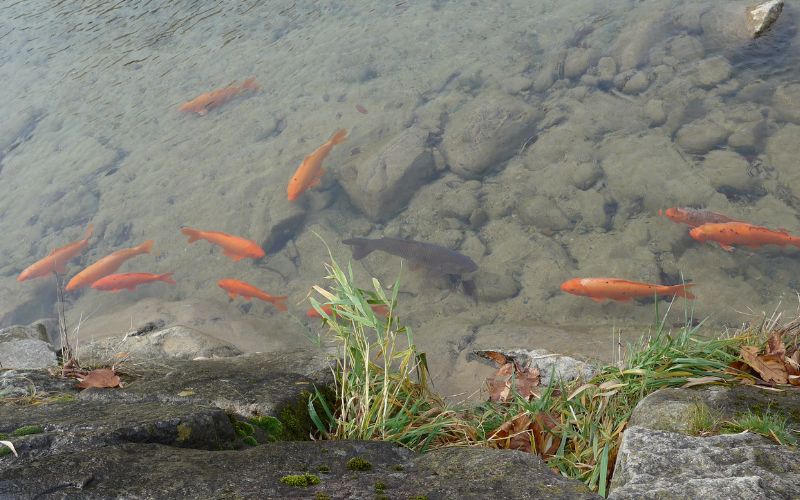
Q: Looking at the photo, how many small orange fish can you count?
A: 11